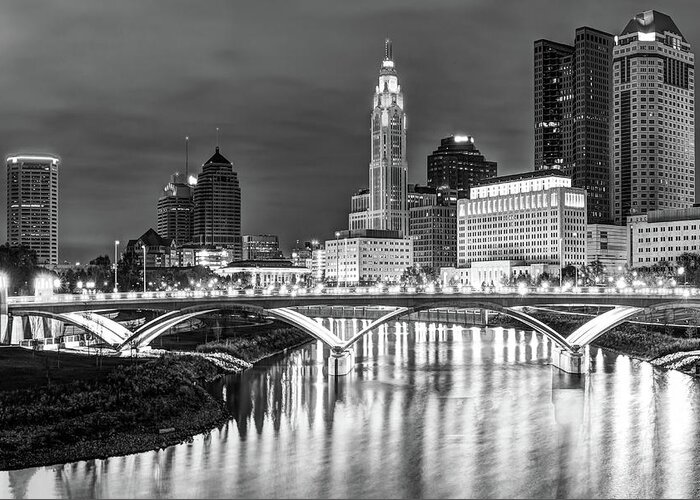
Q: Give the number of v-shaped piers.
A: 3